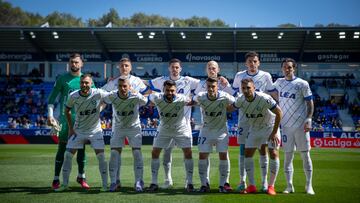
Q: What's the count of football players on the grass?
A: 11